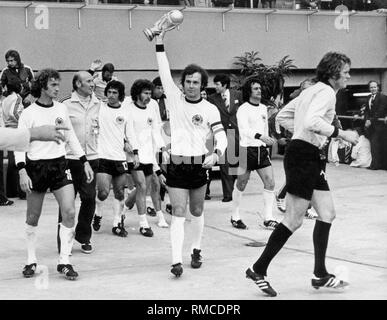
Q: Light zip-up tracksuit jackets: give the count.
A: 1